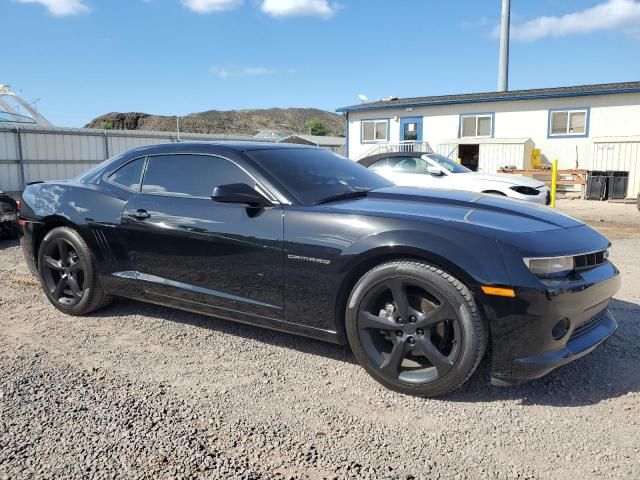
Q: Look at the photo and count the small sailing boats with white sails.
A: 0